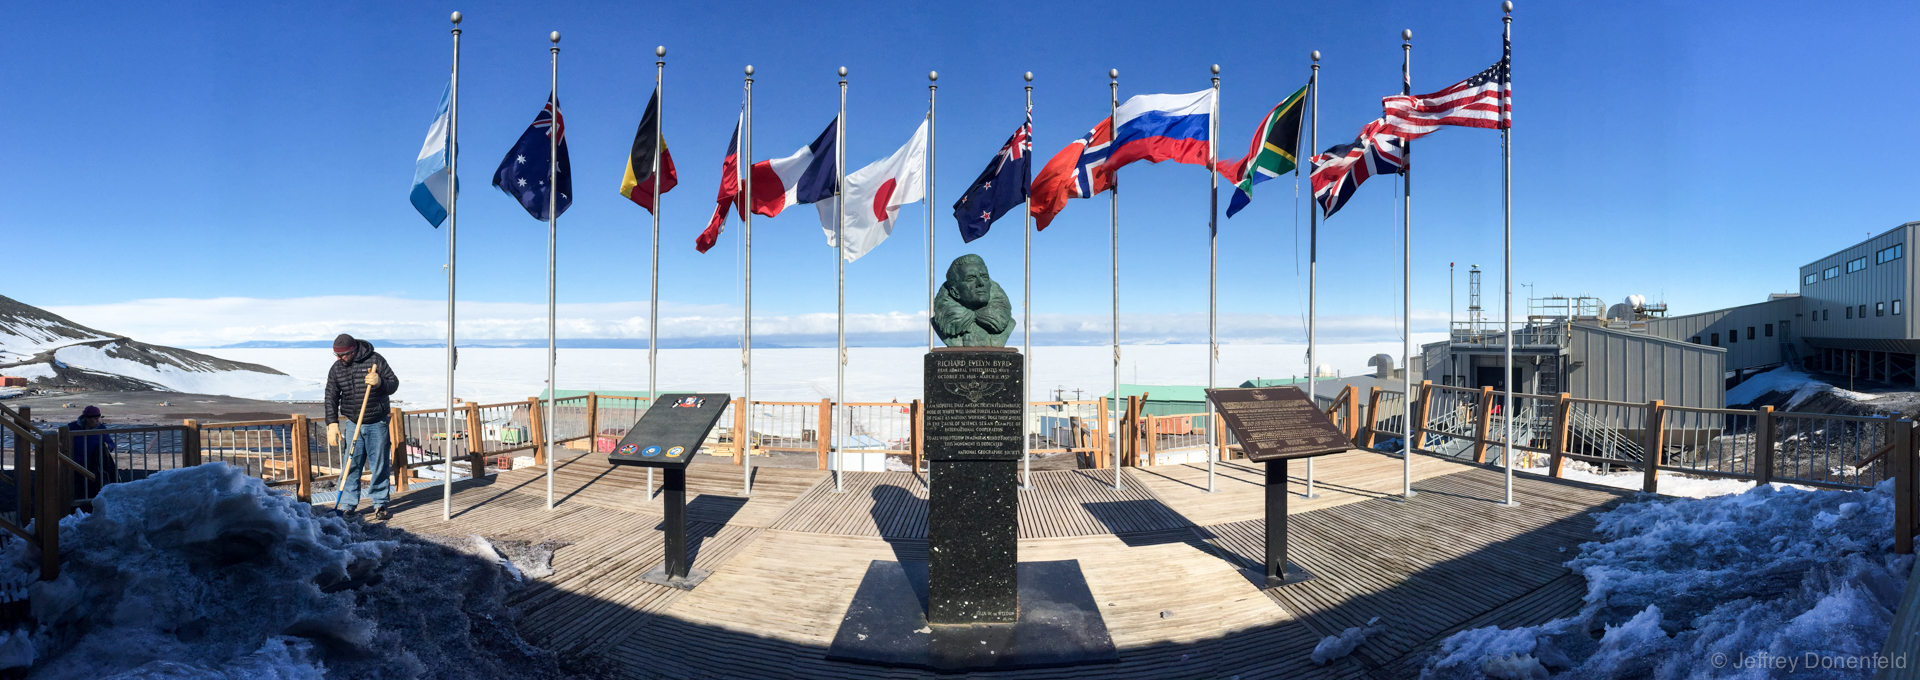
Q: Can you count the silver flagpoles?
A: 12